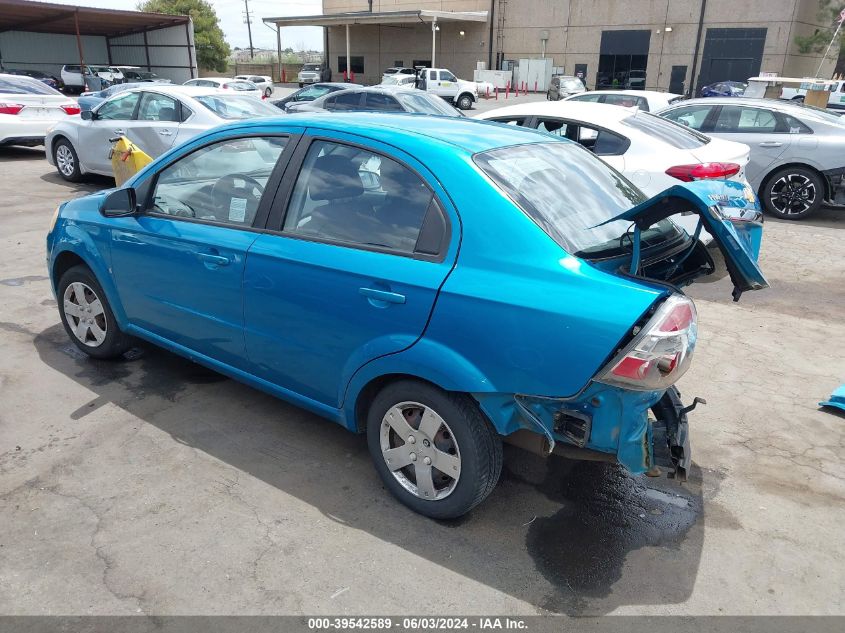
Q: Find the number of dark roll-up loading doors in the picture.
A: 2